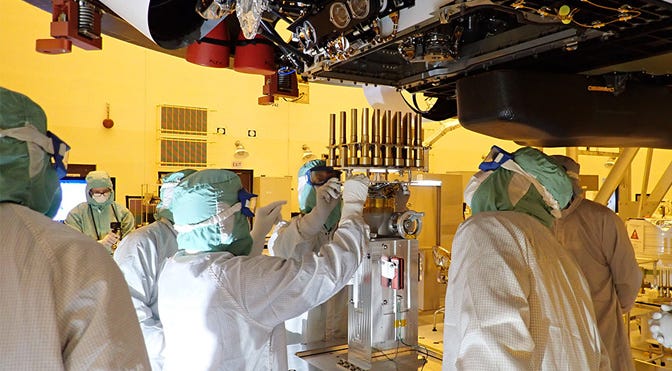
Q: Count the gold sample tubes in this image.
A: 9